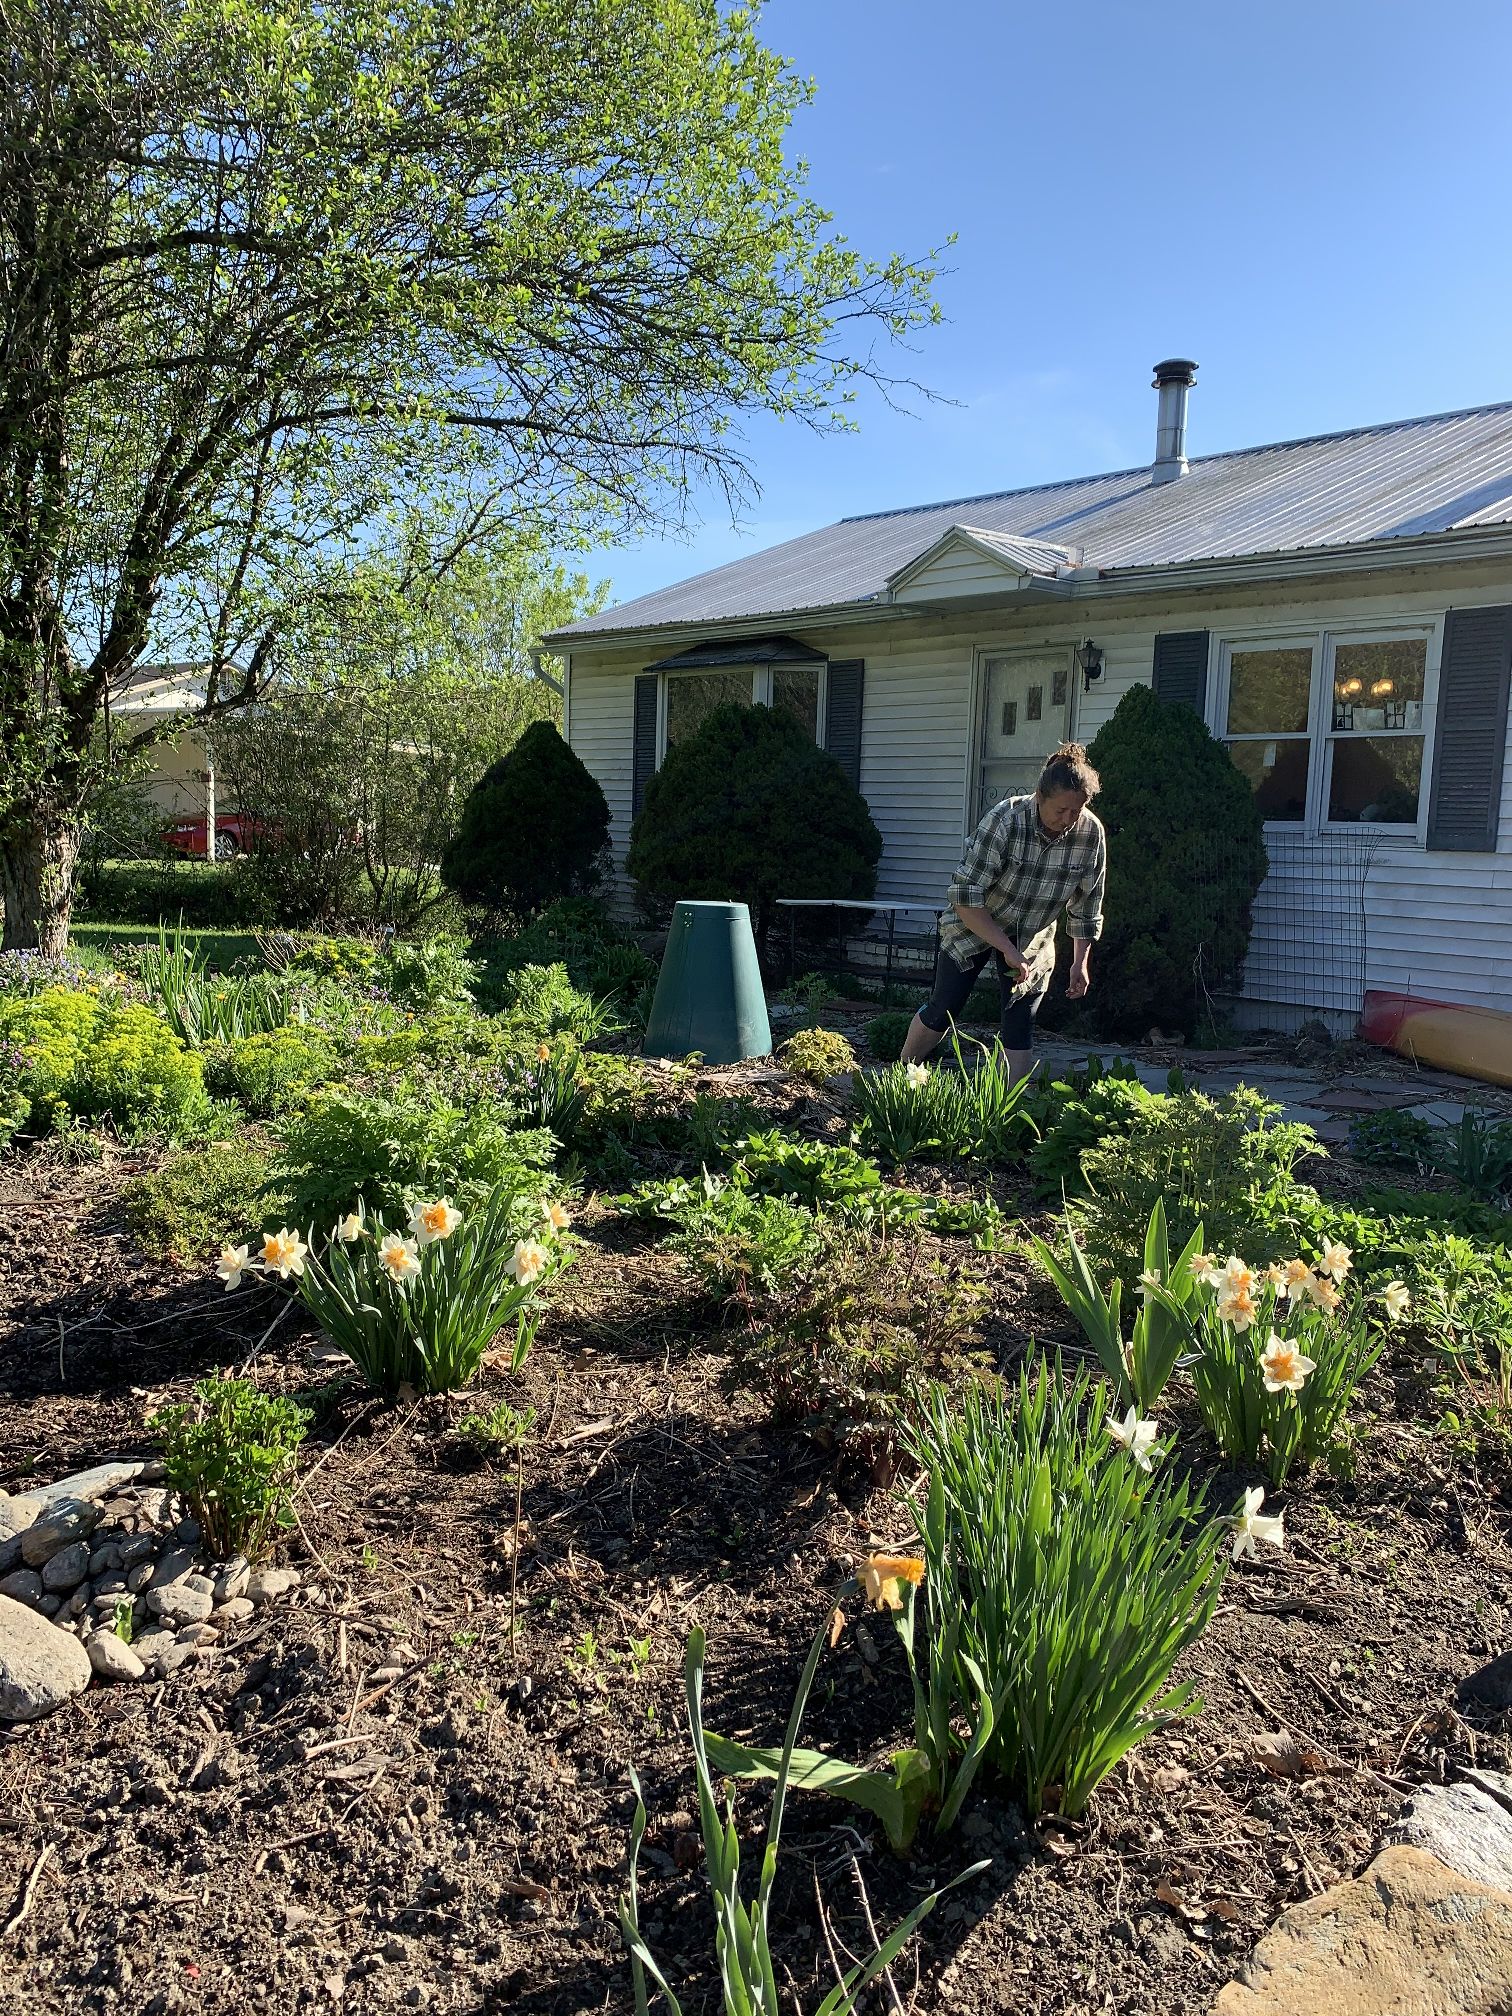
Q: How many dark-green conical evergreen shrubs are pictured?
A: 3